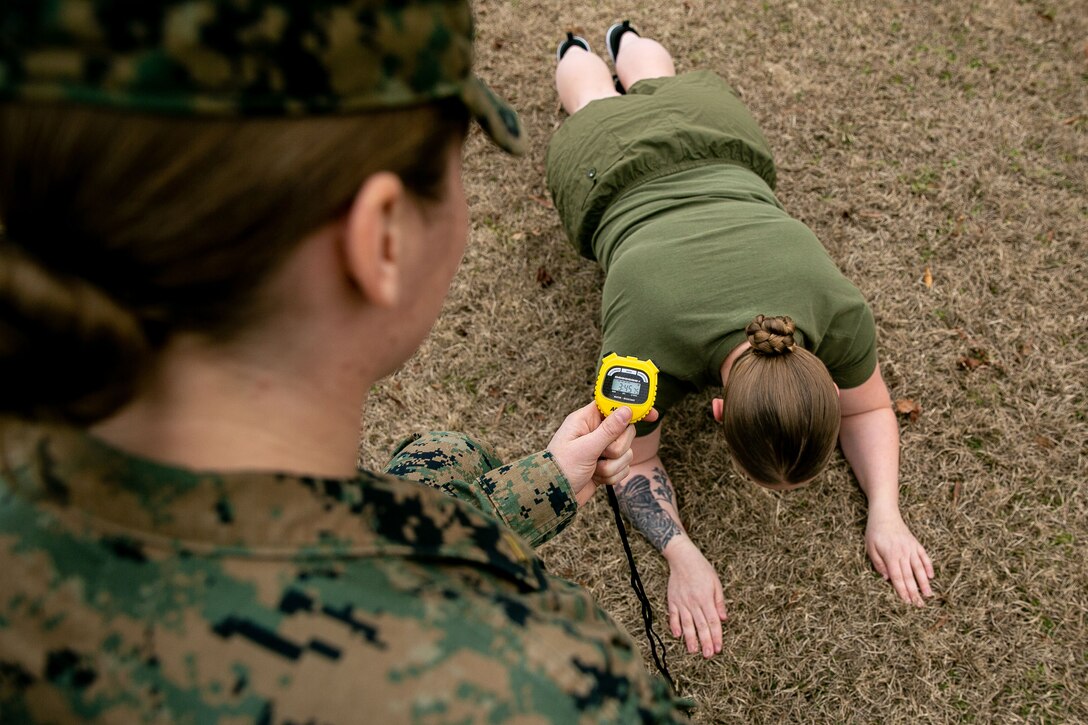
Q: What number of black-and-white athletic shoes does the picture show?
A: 2